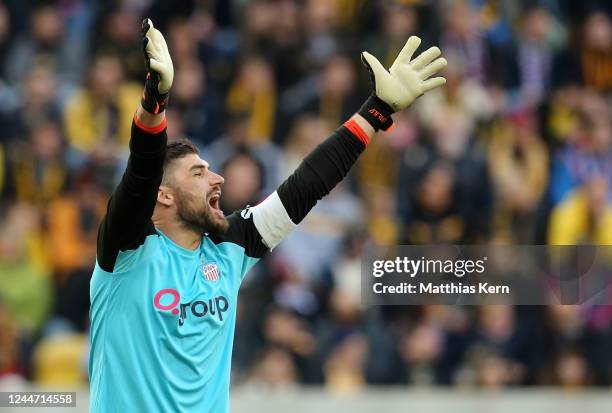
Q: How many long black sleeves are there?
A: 2